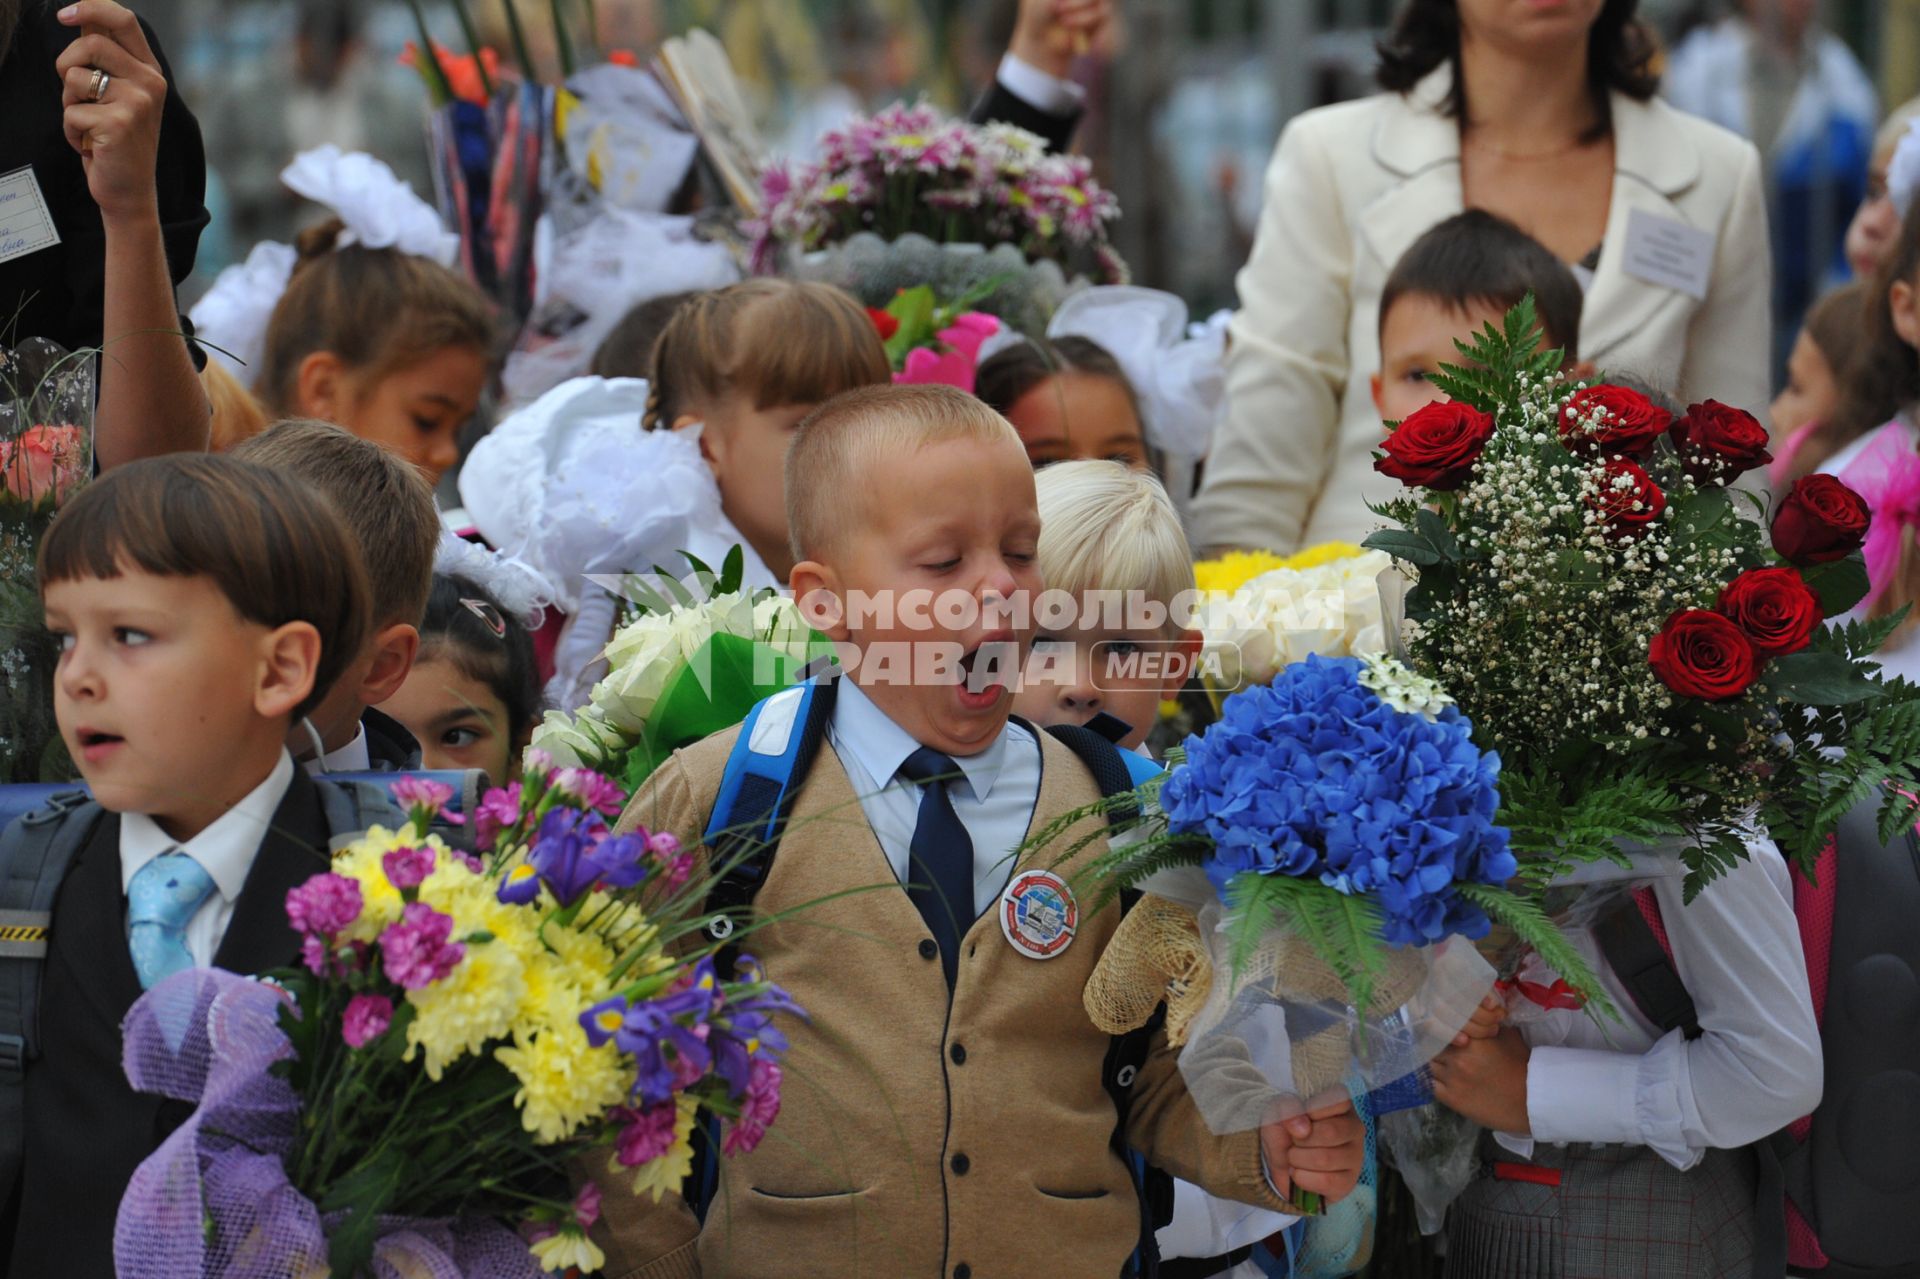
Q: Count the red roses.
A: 7